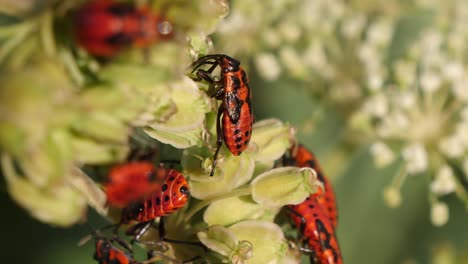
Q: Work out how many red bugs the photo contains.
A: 7